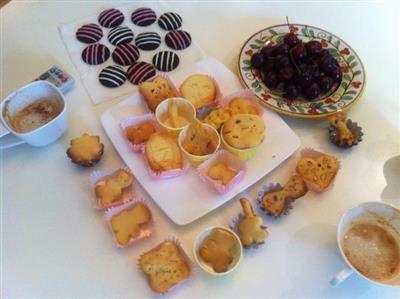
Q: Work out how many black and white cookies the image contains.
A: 5